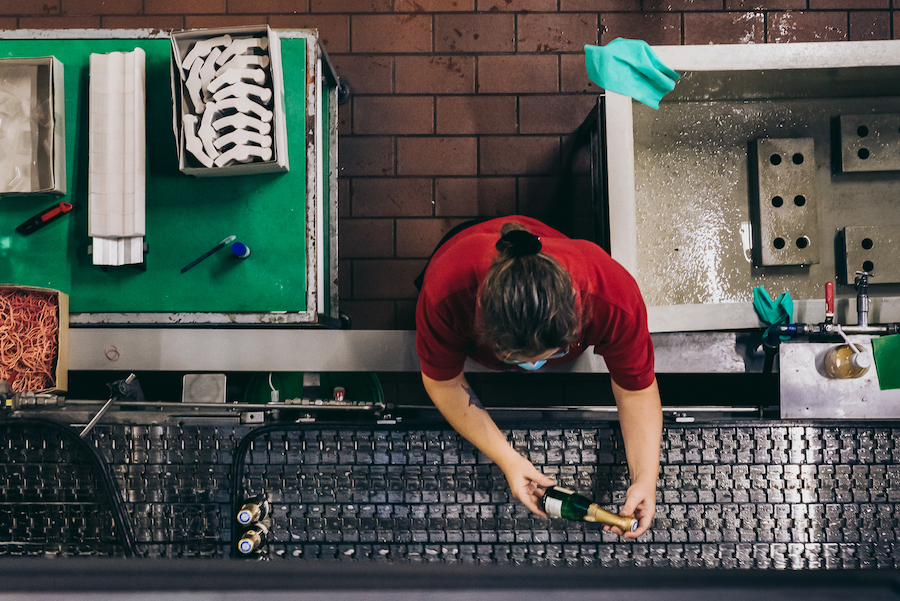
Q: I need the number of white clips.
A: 13